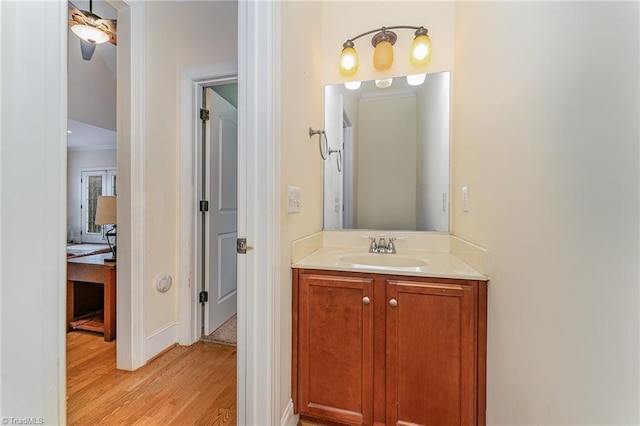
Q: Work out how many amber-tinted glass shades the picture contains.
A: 3